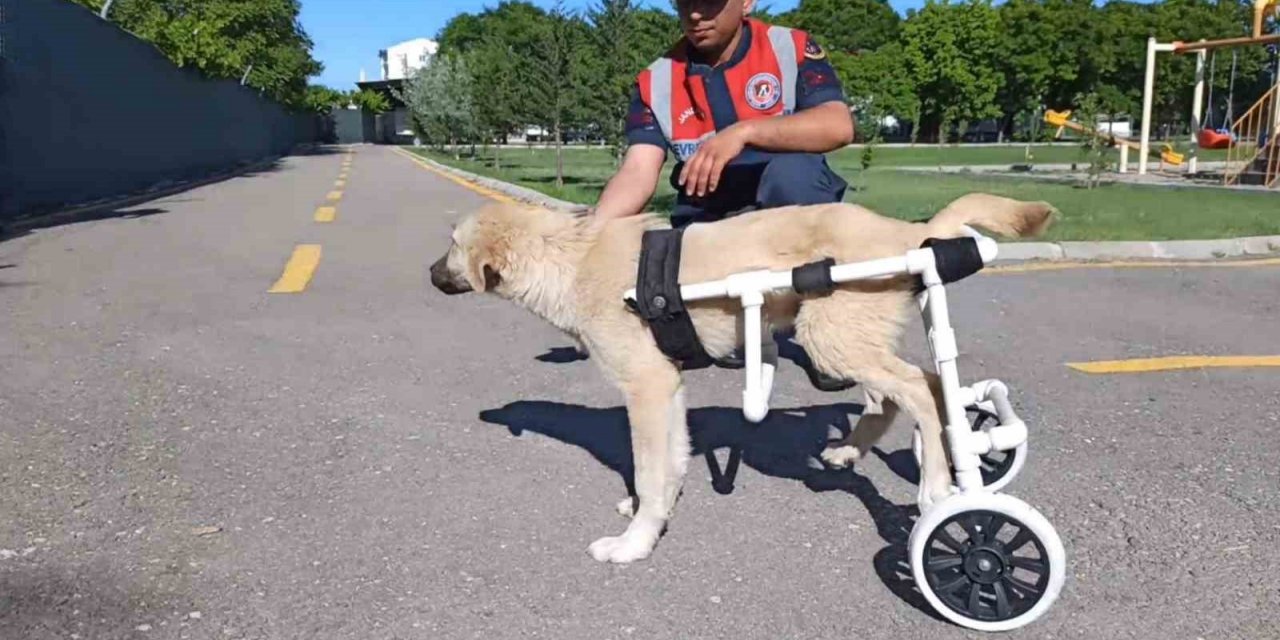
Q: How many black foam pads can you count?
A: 2